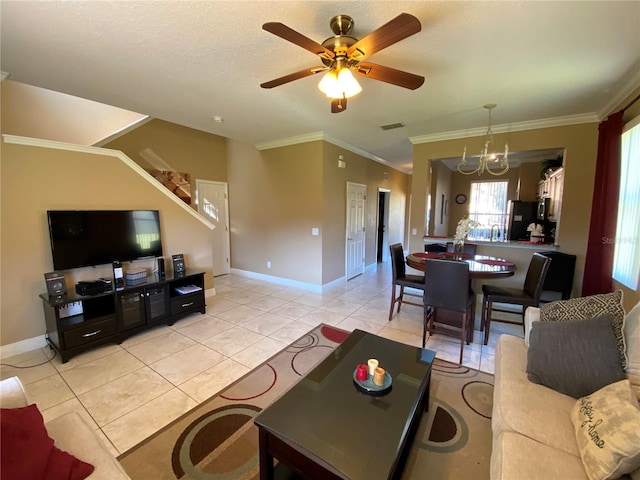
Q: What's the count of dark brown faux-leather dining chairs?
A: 4